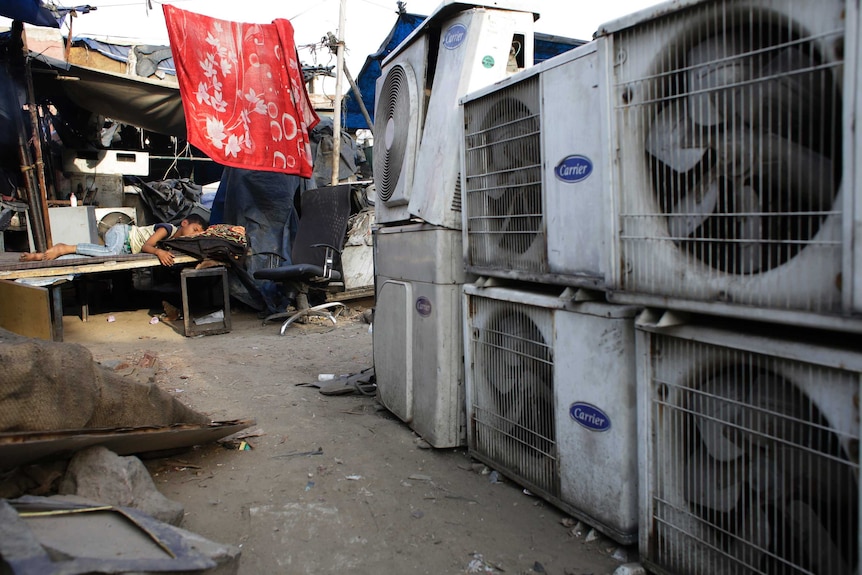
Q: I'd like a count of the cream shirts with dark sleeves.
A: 1